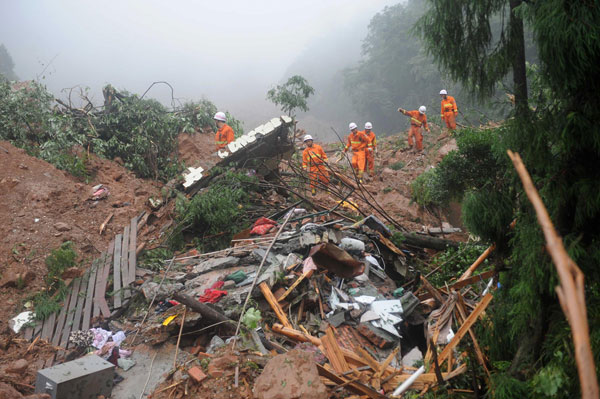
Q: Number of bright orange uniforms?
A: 6